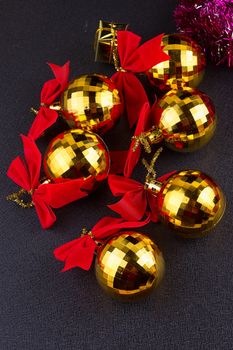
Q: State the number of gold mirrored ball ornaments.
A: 6